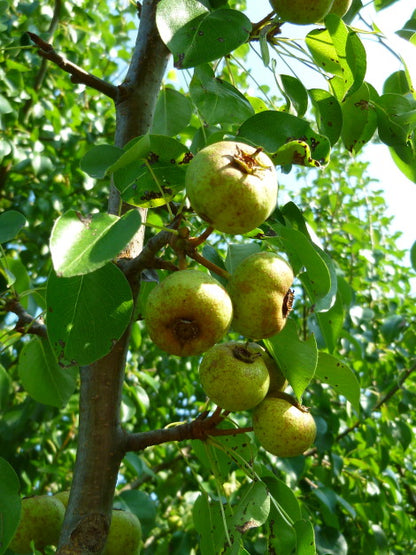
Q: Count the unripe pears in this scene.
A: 11